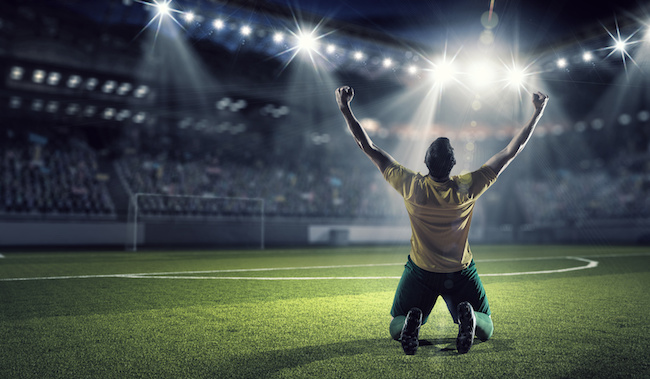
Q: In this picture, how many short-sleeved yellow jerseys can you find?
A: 1